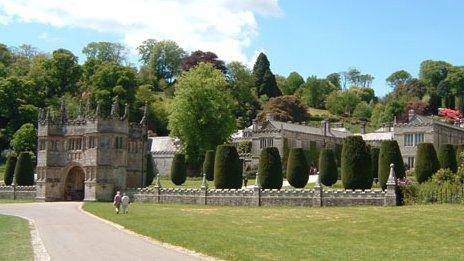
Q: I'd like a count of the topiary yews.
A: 14